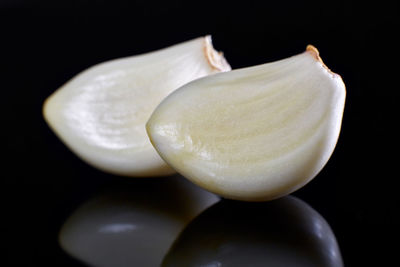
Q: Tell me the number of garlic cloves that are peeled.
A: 2